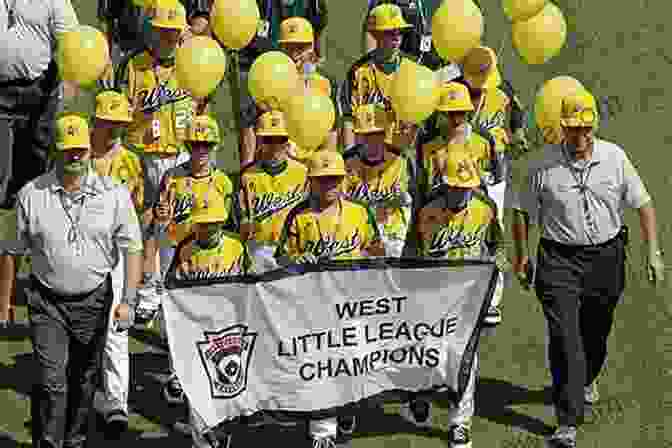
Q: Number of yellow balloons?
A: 10